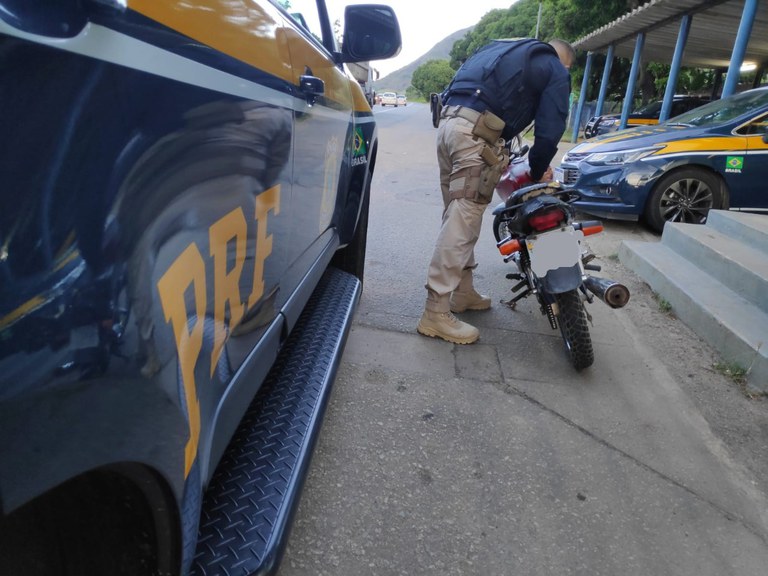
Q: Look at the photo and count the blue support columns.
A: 5